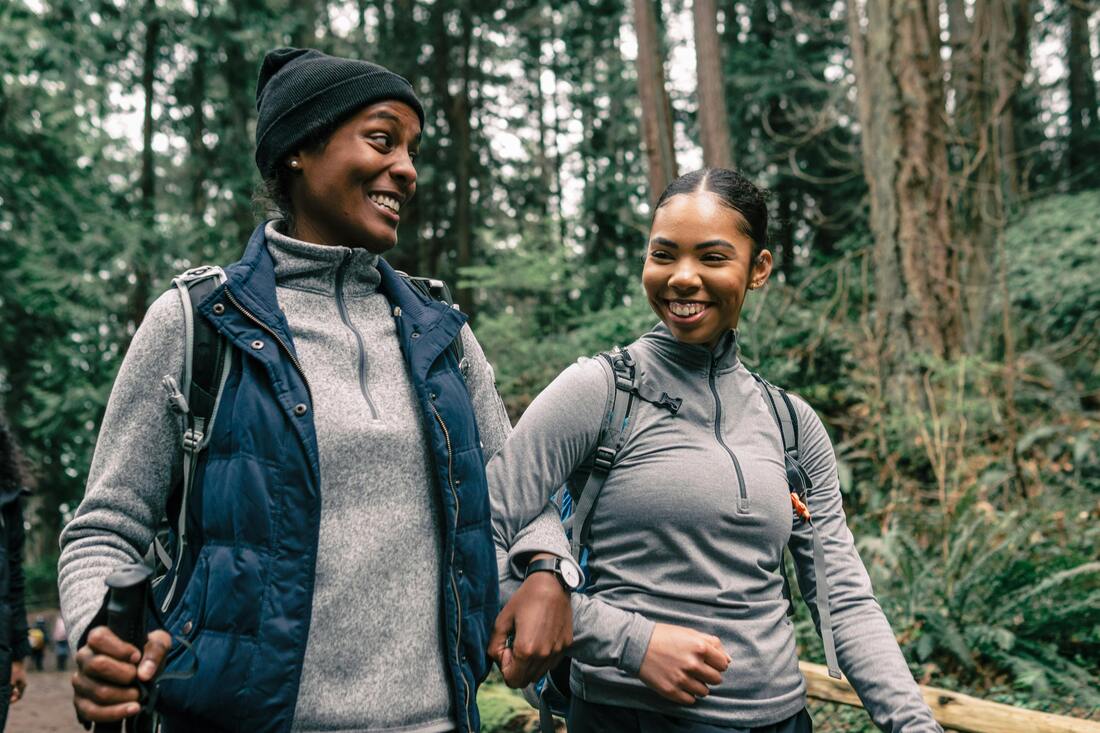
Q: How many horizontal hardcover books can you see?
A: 0